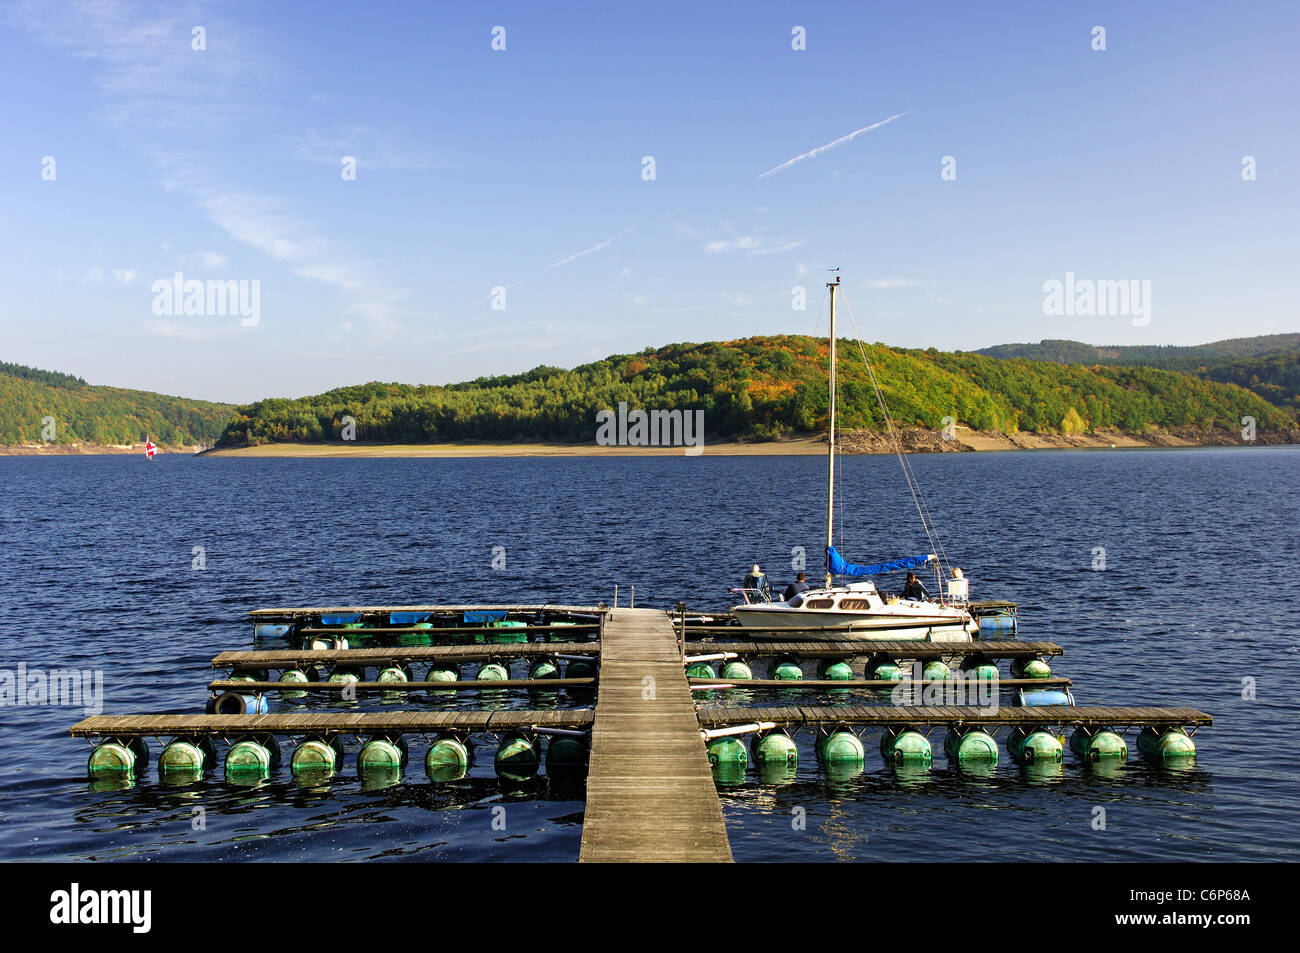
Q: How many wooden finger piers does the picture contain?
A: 6